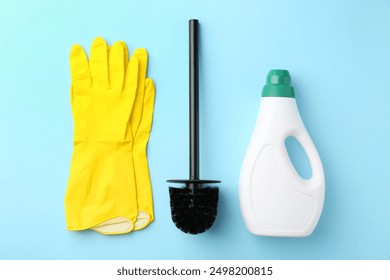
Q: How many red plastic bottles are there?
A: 0